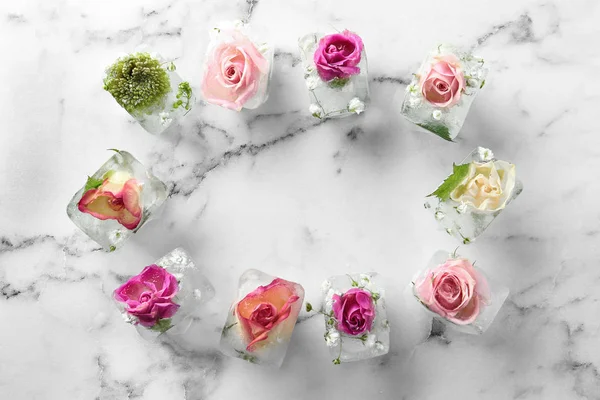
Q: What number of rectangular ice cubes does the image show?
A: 10